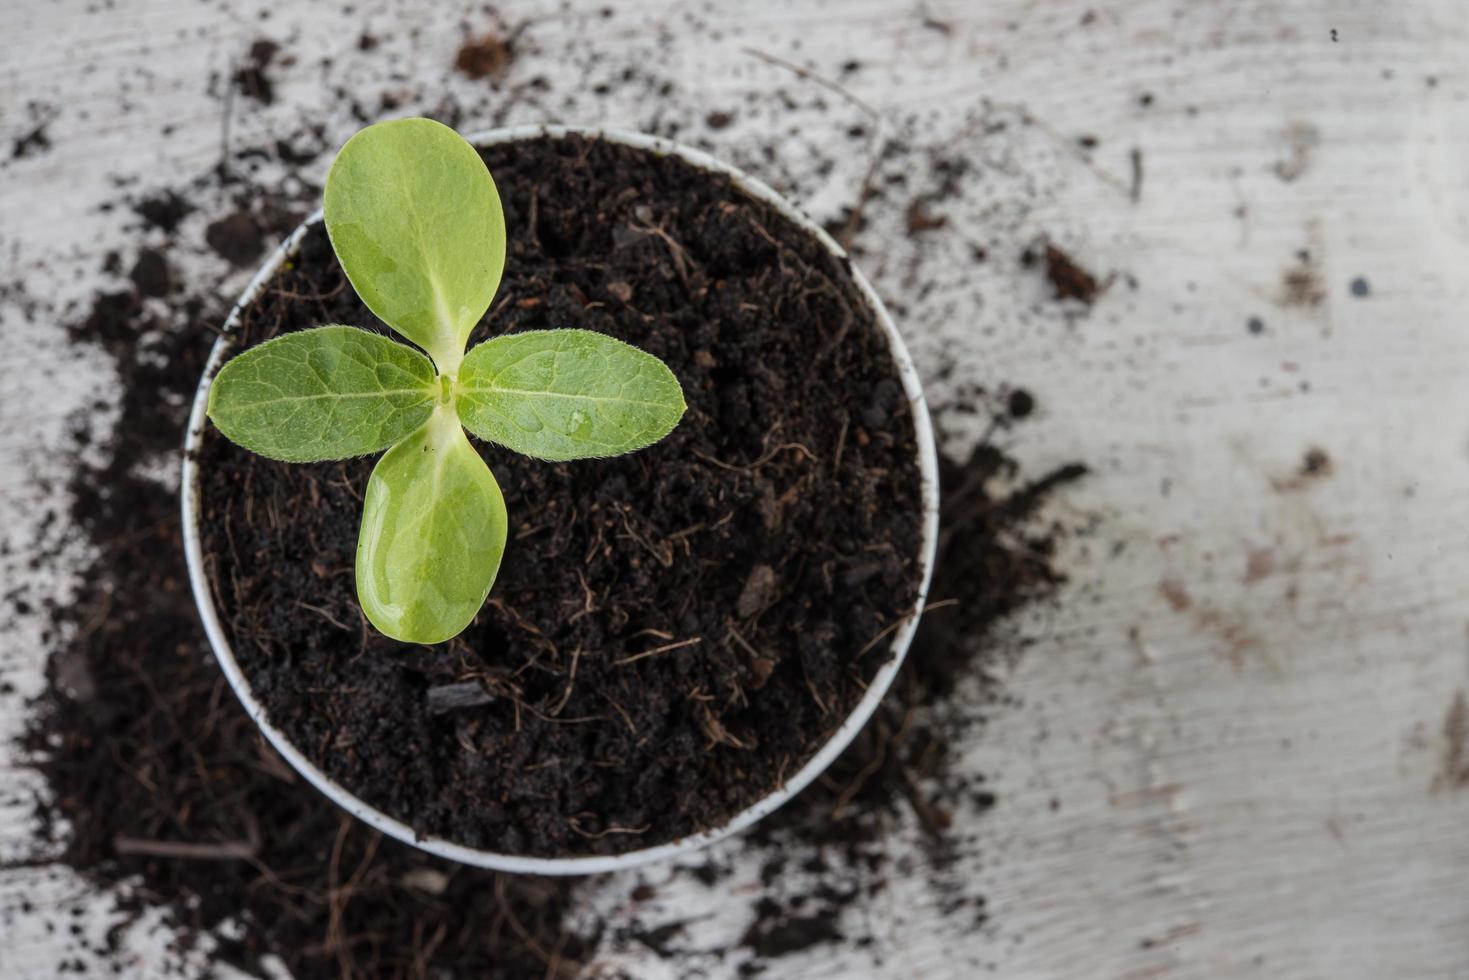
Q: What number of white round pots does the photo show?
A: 1